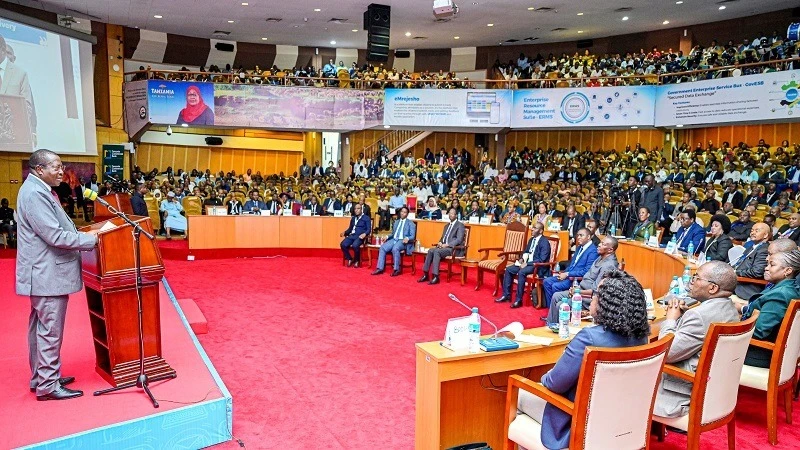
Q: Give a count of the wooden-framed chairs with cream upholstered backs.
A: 3